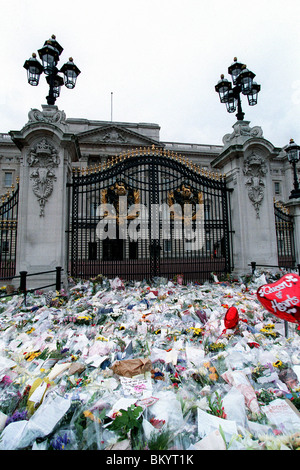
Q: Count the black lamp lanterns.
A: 11